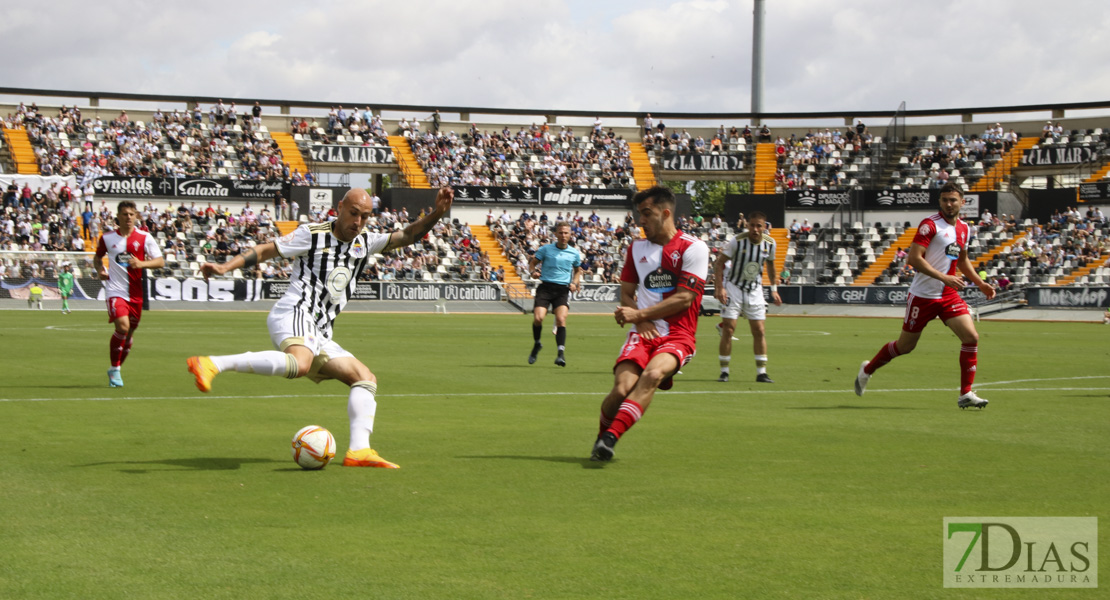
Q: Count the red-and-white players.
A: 3